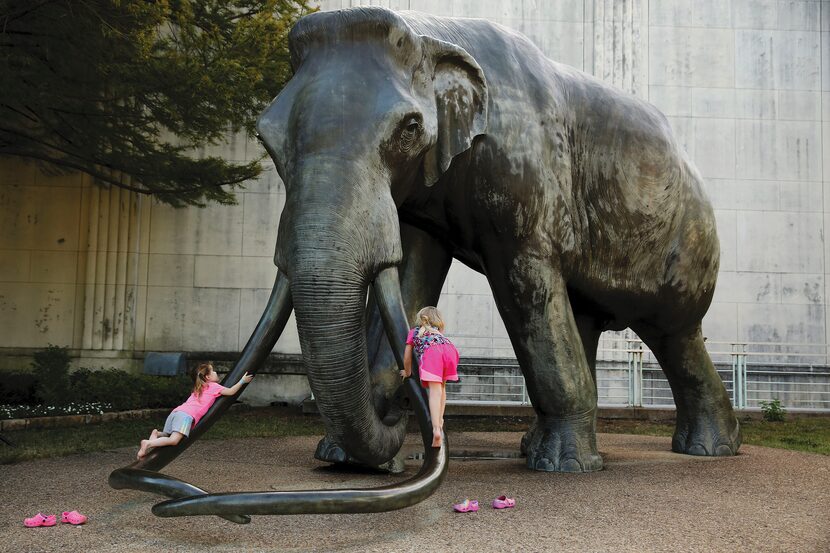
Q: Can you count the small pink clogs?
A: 4